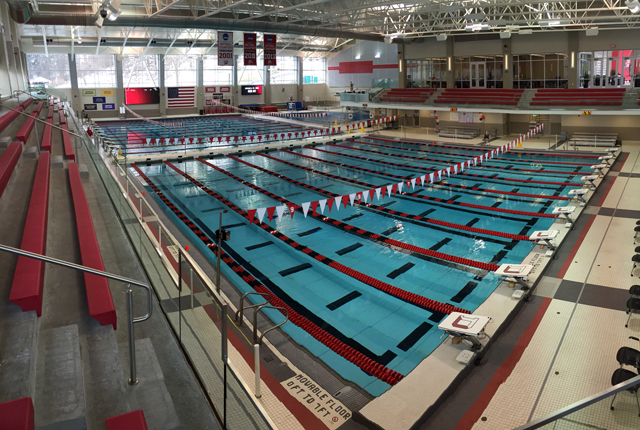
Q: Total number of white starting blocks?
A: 9